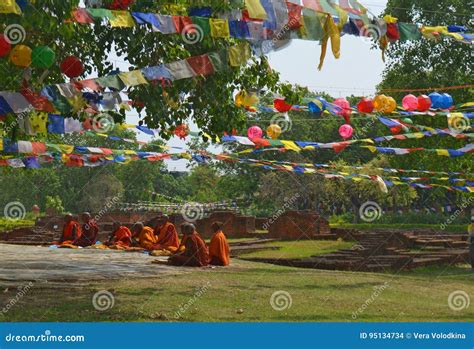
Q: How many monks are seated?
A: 8